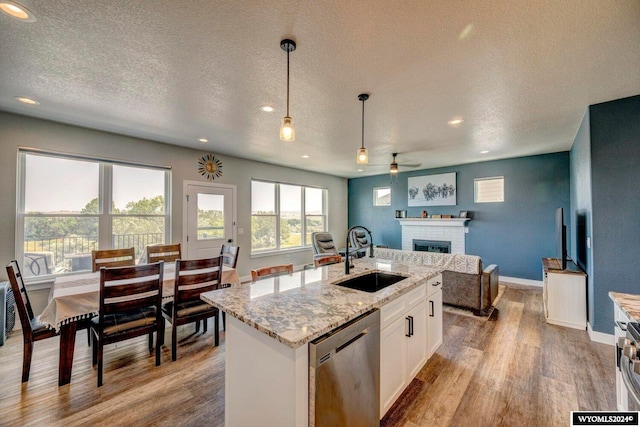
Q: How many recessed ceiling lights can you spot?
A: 8